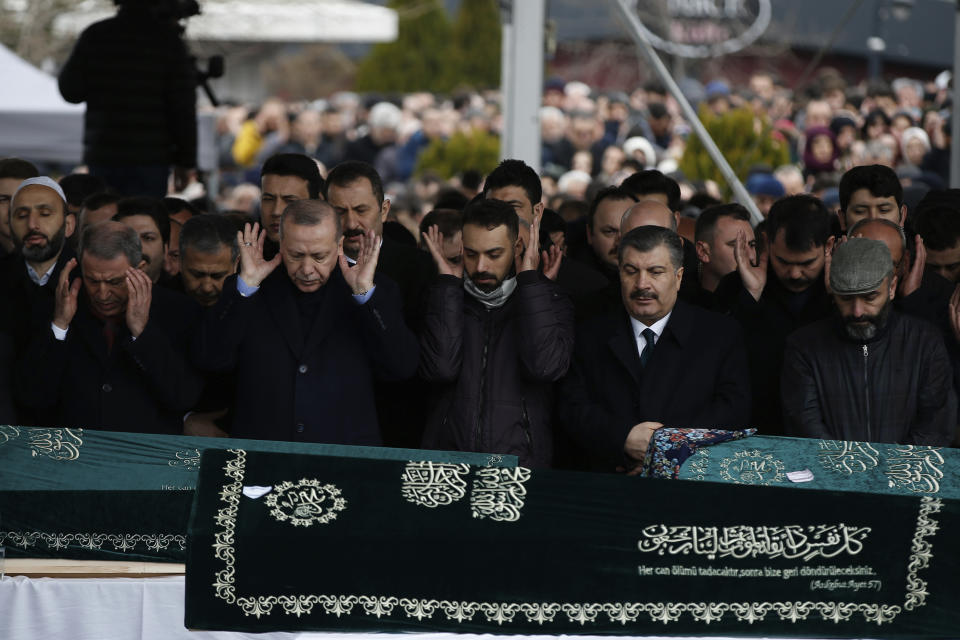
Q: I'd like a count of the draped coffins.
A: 3